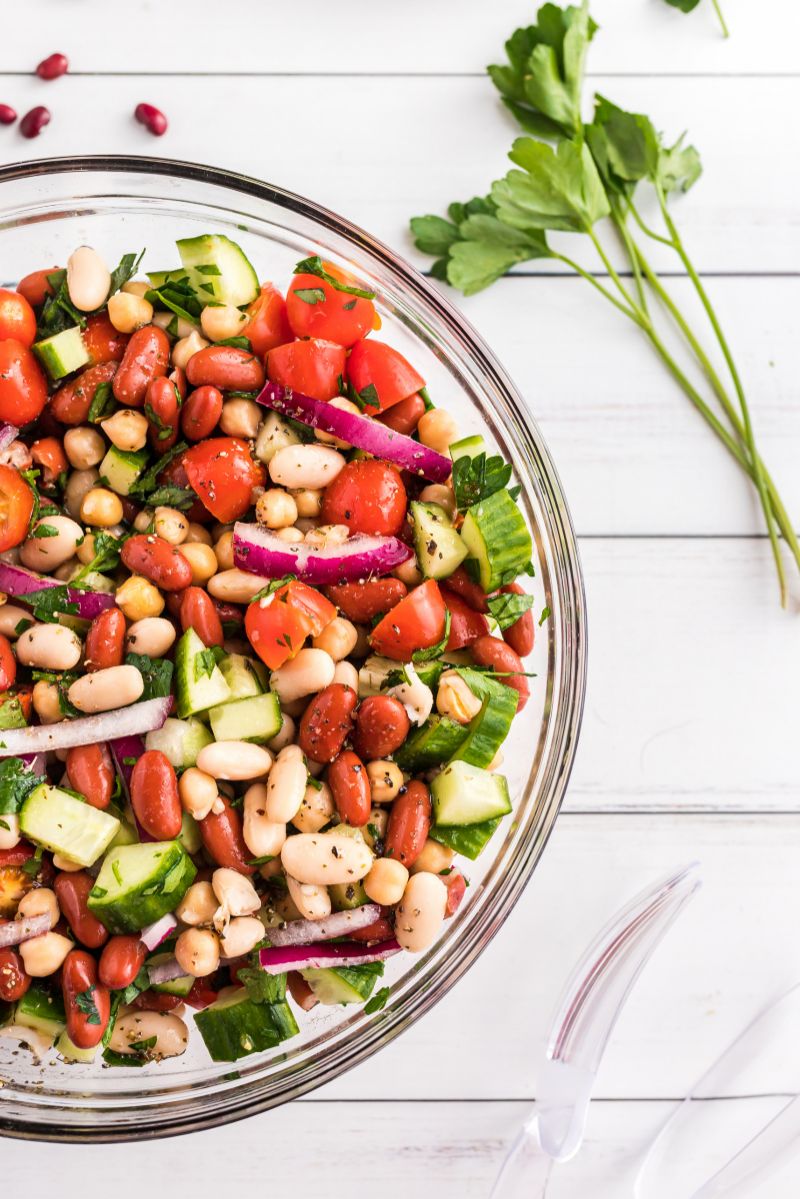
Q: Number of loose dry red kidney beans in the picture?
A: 4